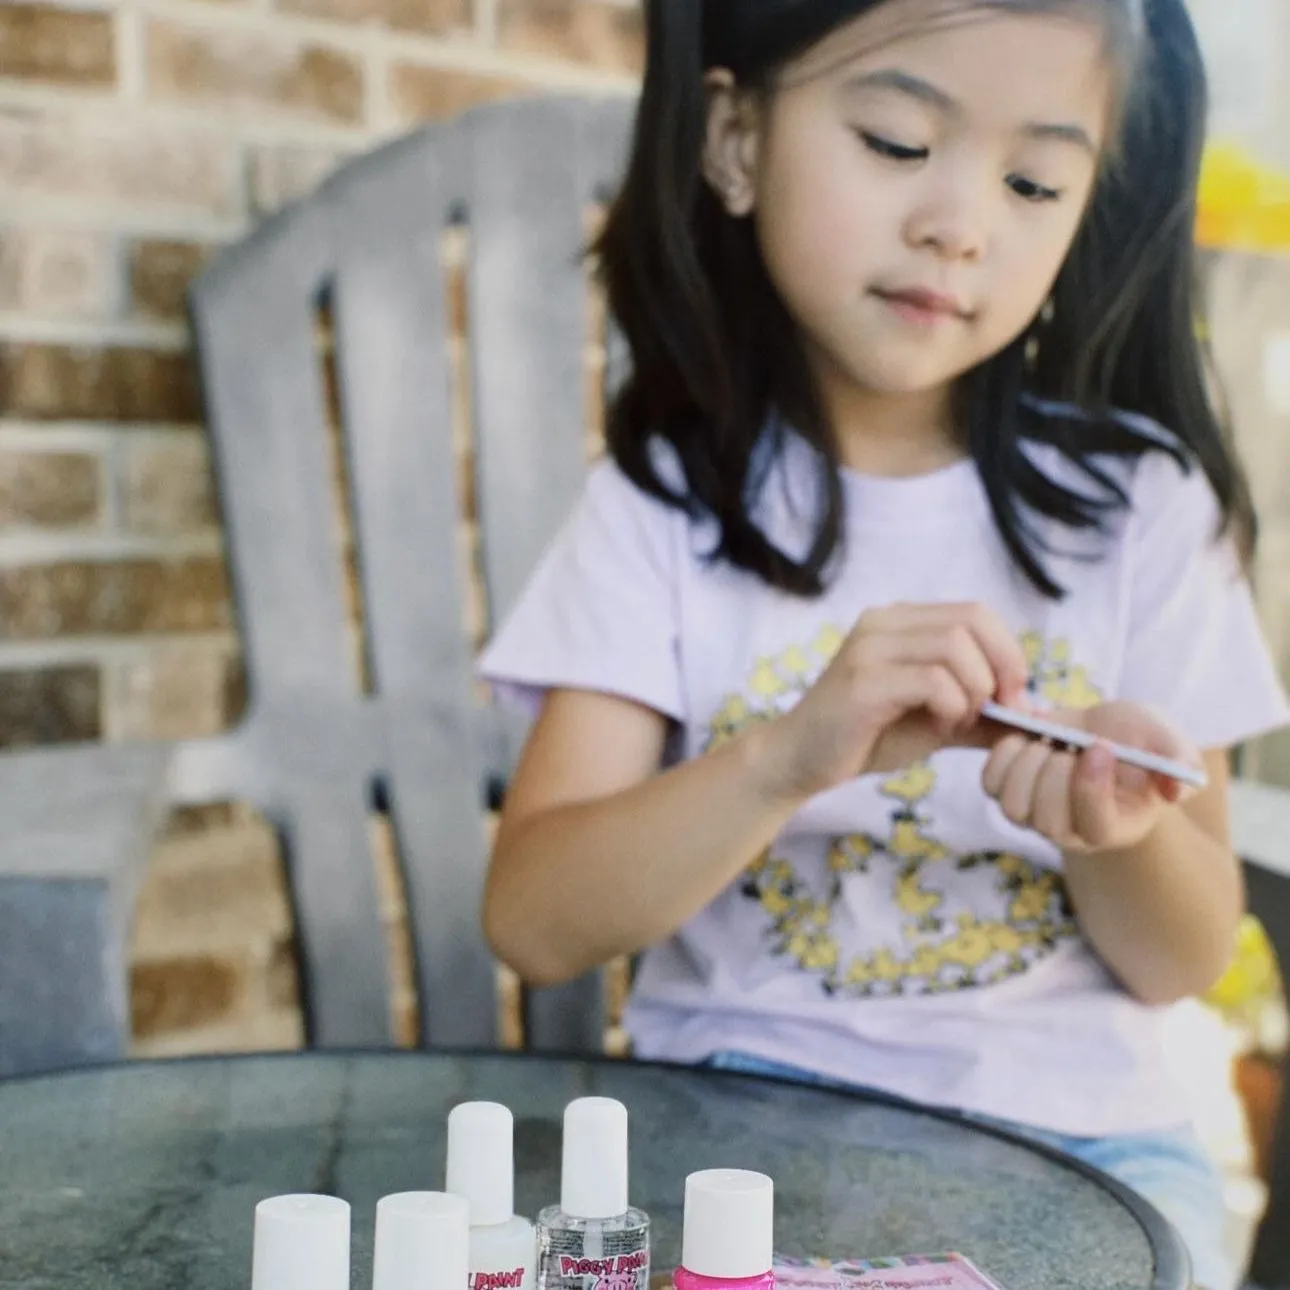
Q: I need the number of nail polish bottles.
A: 5